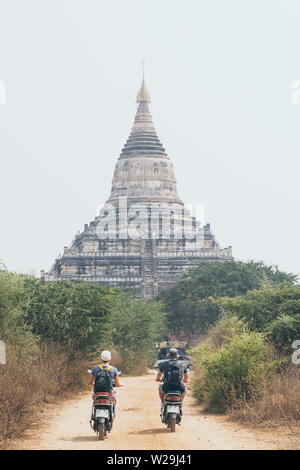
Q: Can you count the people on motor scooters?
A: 2